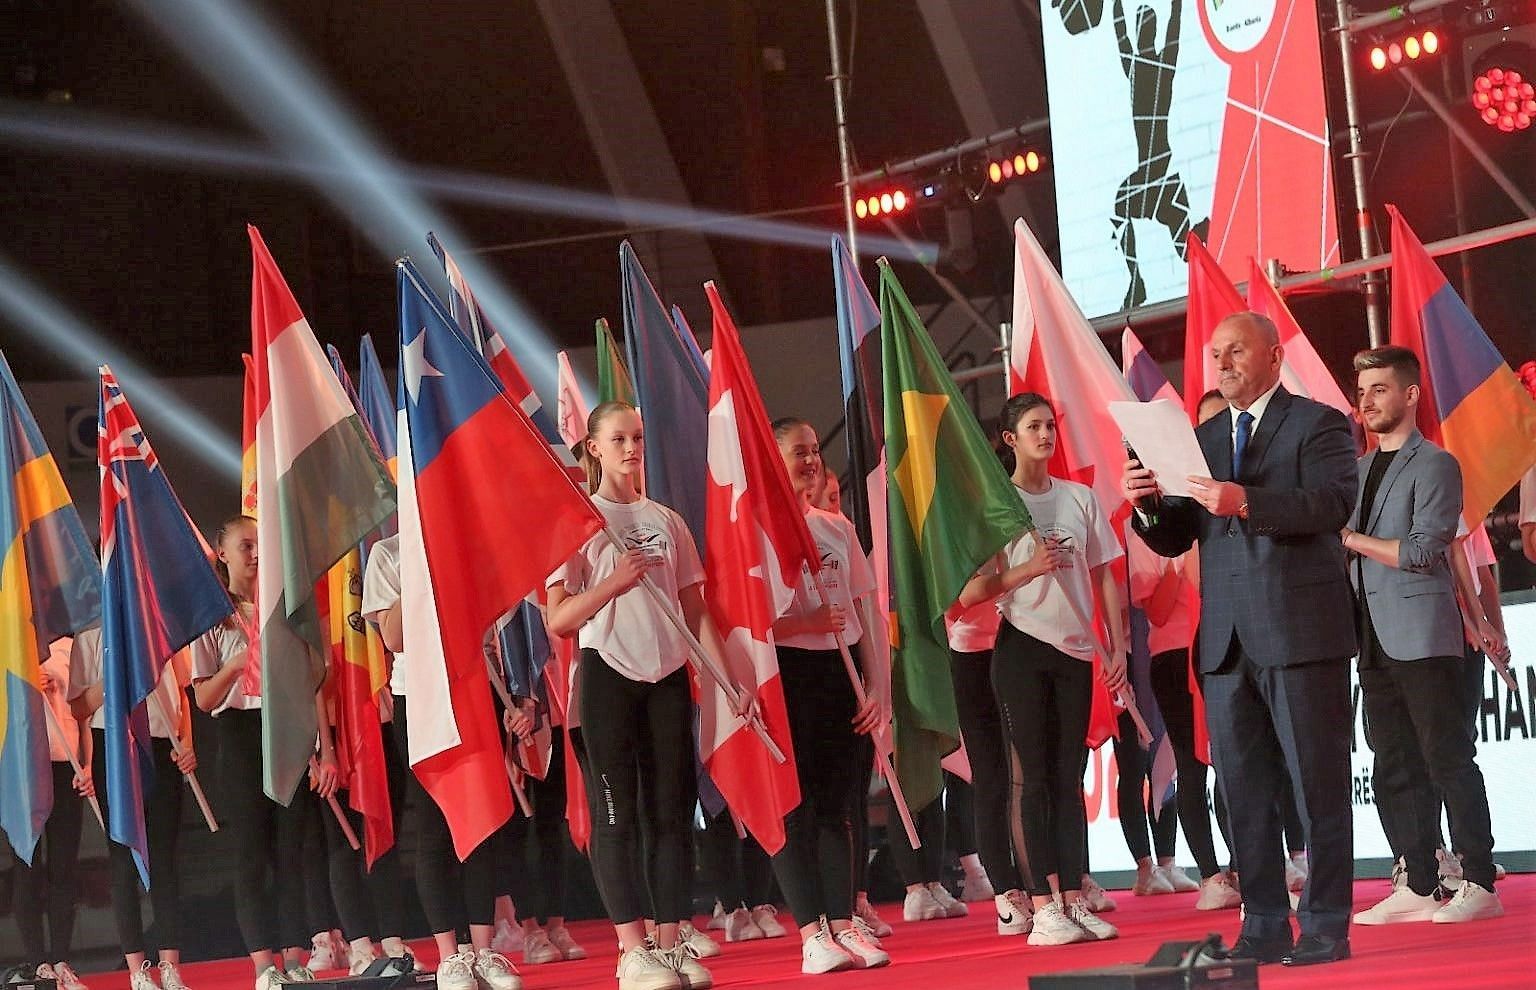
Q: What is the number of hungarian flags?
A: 1